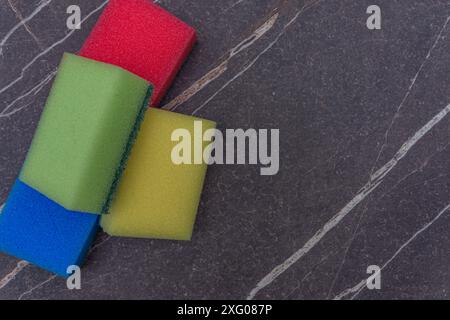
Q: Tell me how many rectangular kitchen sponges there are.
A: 4